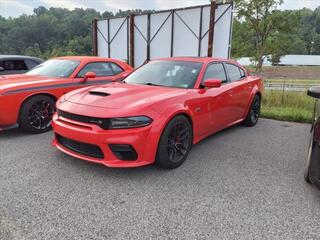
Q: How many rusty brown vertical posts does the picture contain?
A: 3